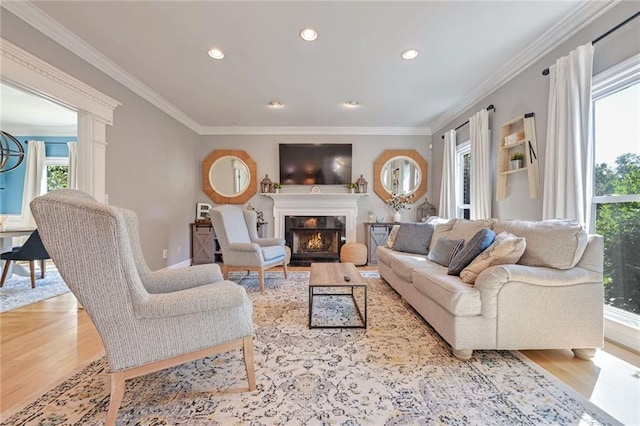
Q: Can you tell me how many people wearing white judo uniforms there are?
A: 0